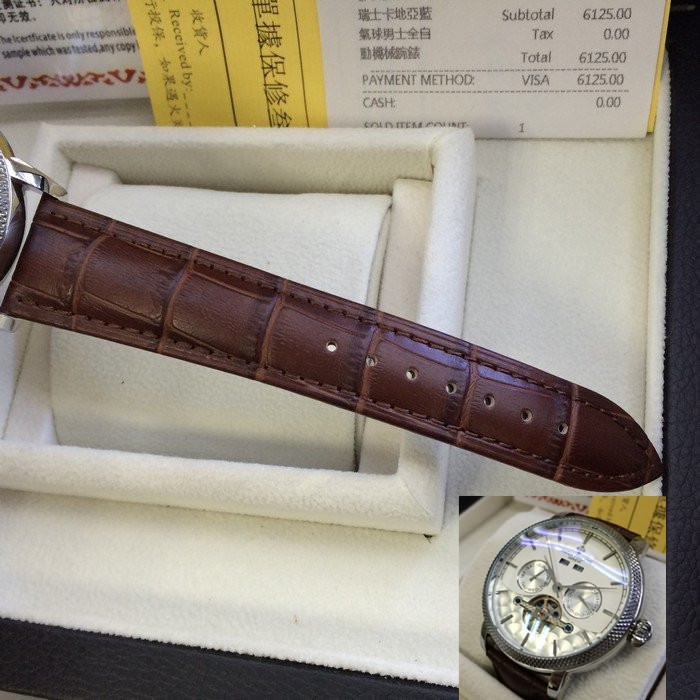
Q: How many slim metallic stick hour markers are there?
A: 12